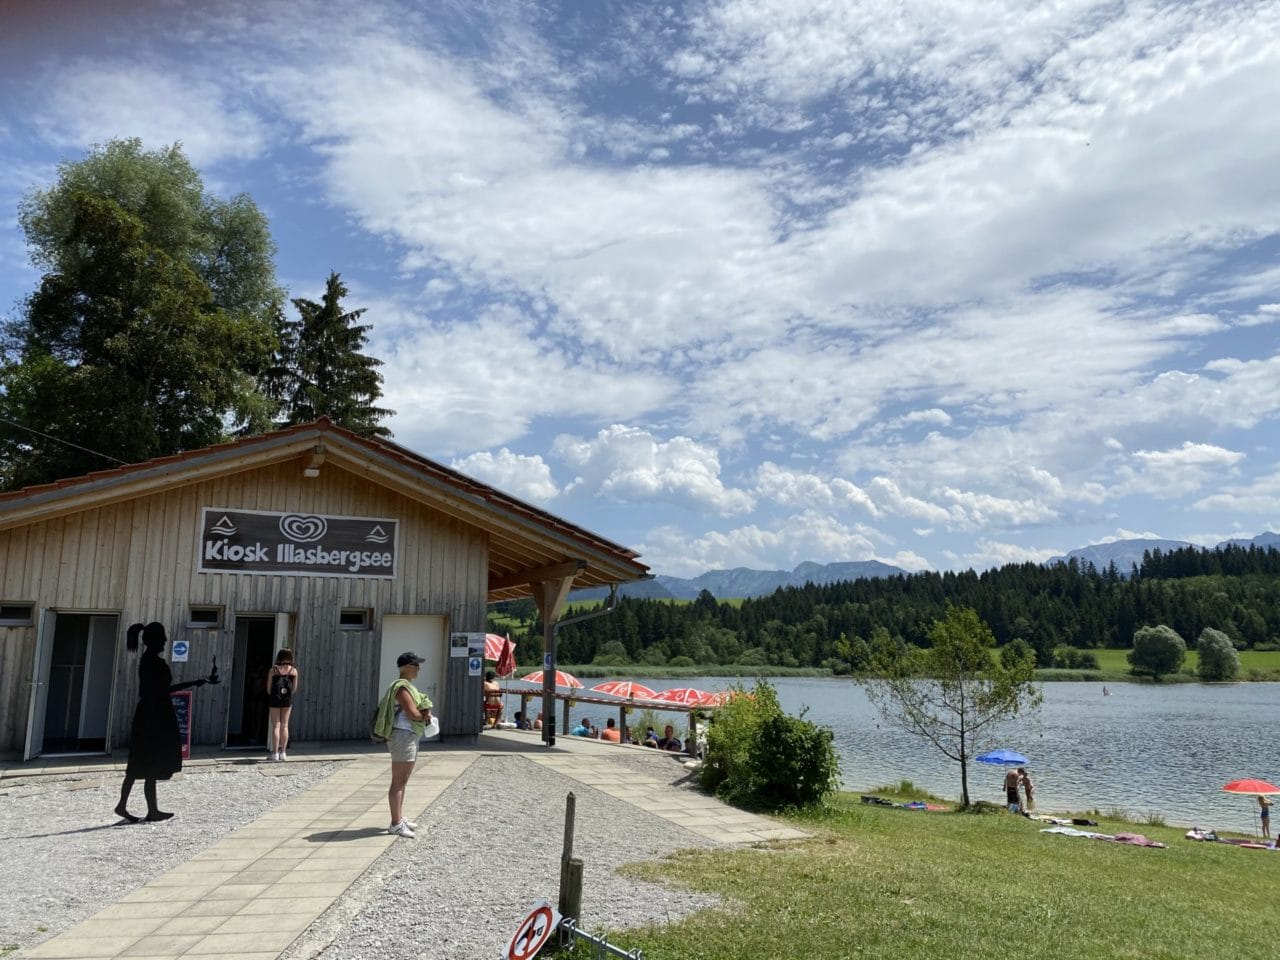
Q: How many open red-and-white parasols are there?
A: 5